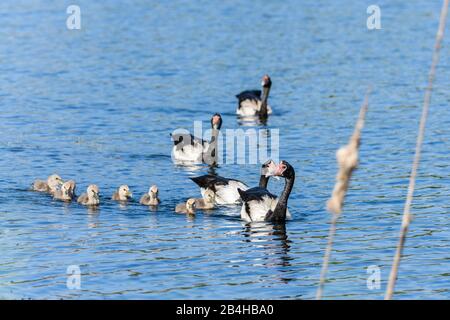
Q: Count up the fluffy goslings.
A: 7